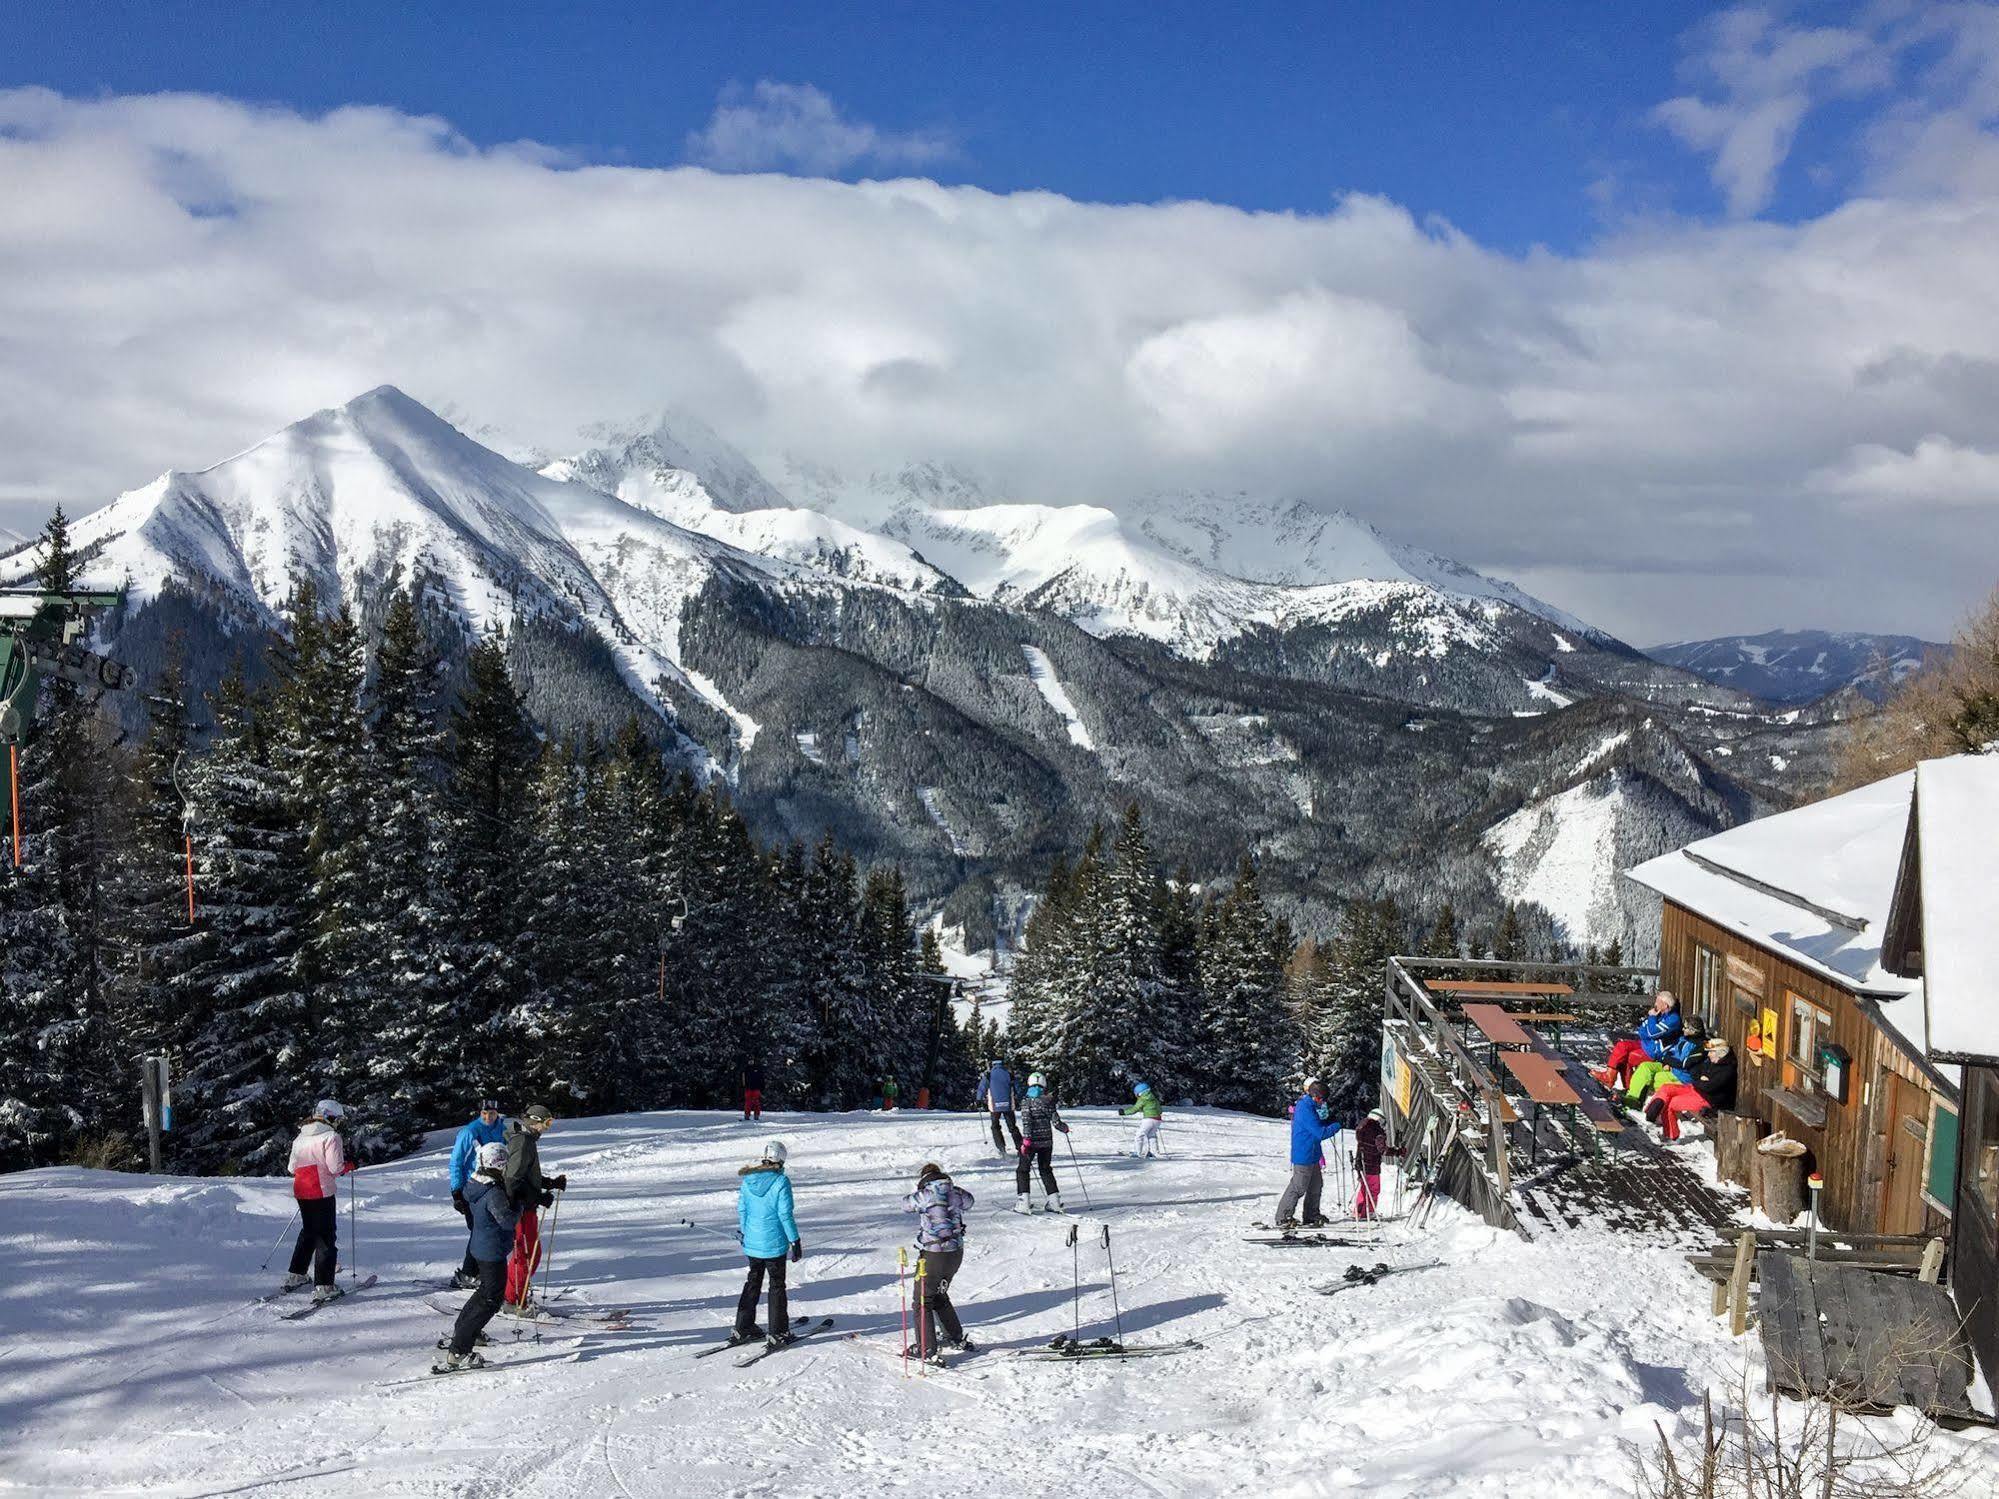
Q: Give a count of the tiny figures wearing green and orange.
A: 1